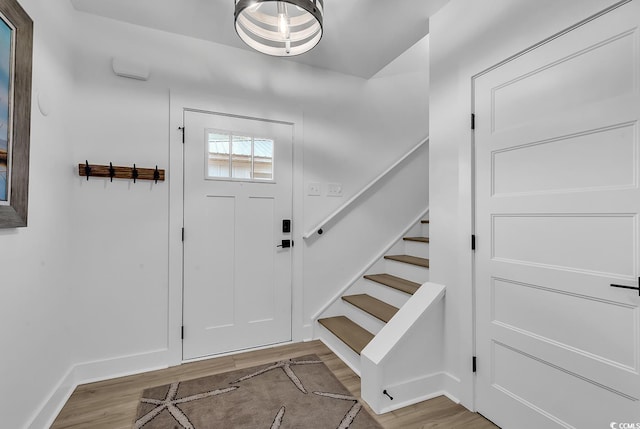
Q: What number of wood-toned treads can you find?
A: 6